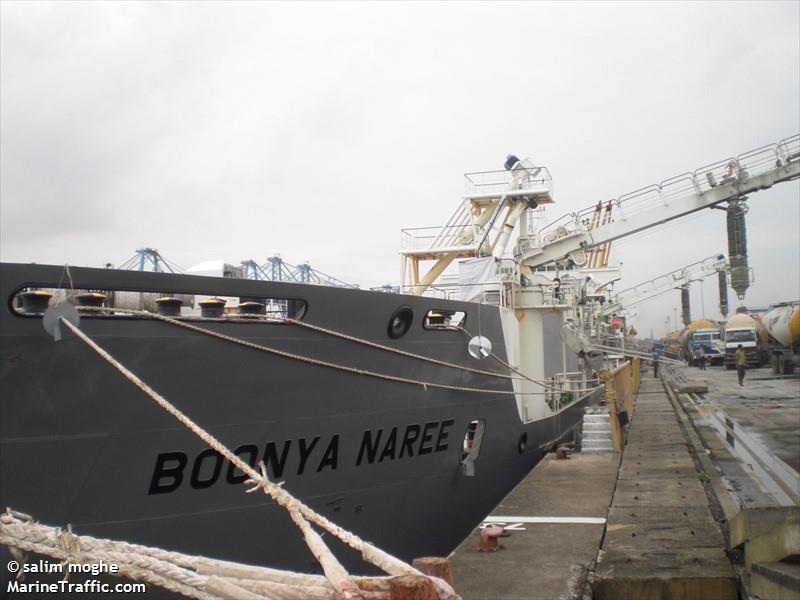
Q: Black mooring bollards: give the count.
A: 5